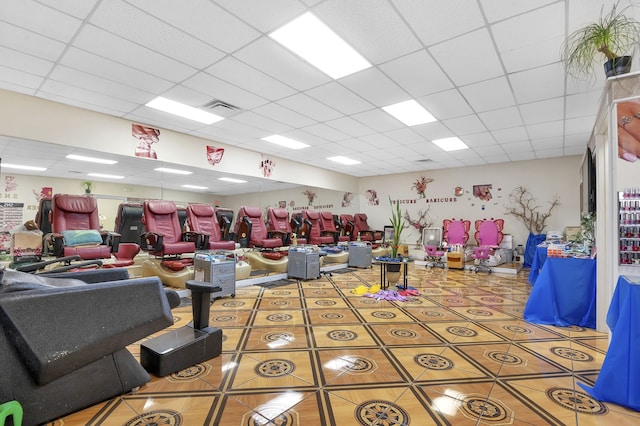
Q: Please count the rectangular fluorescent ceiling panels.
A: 6